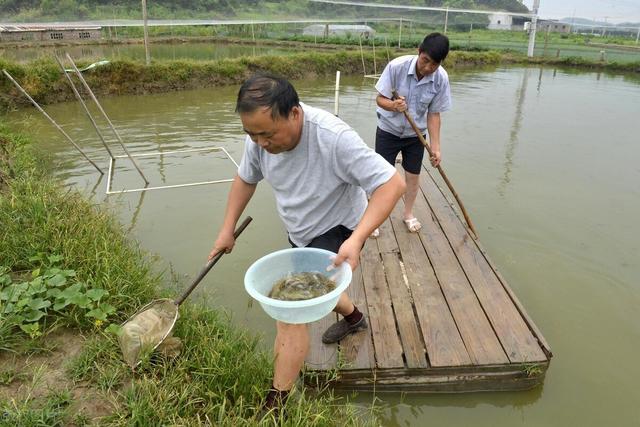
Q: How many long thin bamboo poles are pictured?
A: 3